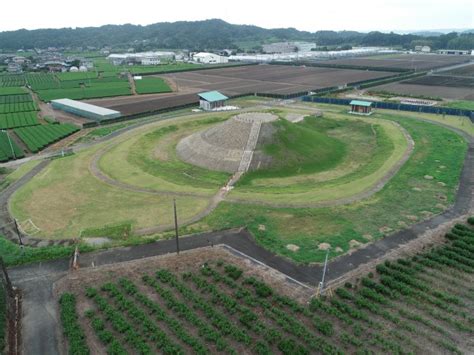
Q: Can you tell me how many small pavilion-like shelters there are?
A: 2